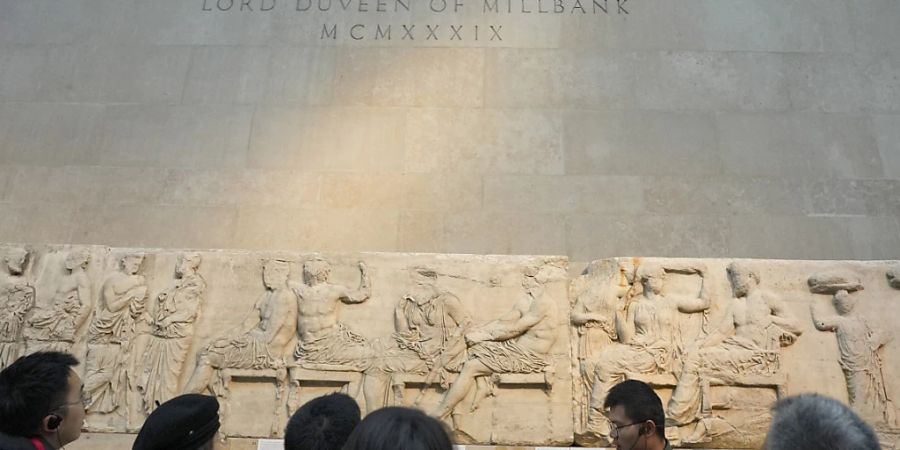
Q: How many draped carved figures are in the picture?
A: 12